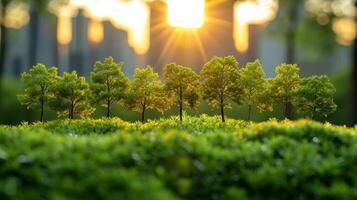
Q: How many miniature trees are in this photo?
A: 9